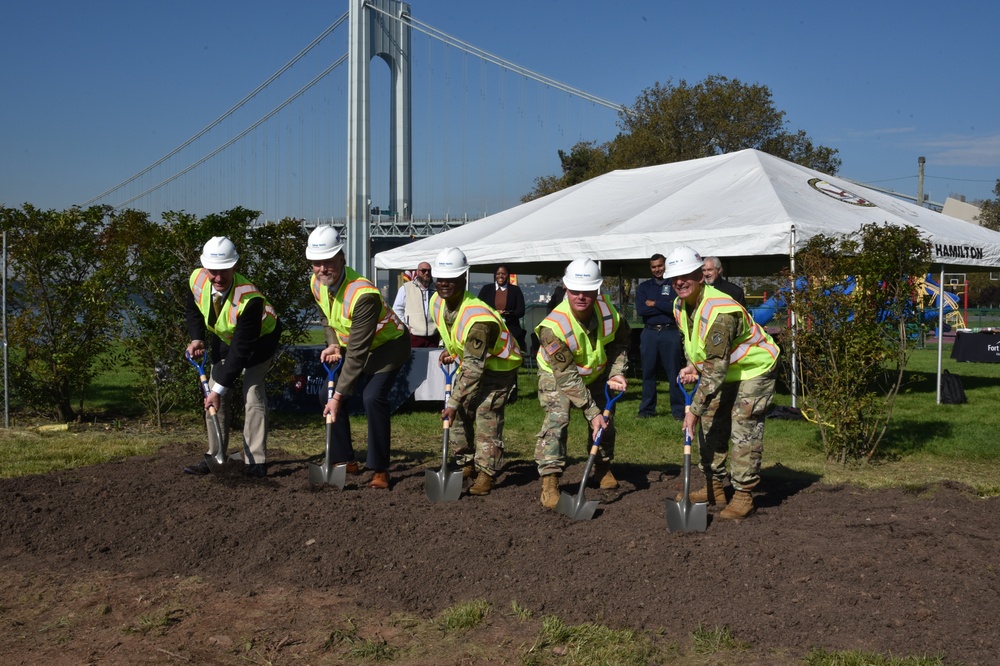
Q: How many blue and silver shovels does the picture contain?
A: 5